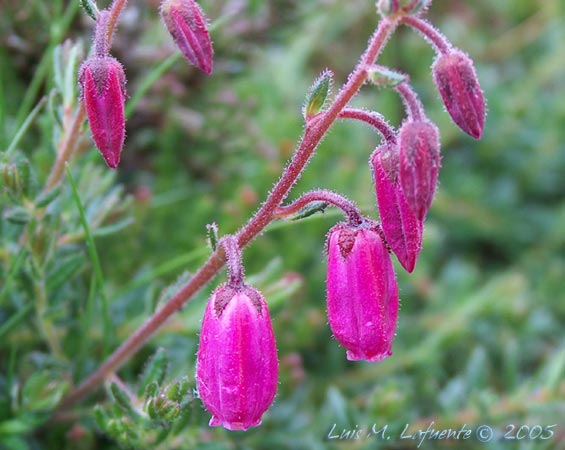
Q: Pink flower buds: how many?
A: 7